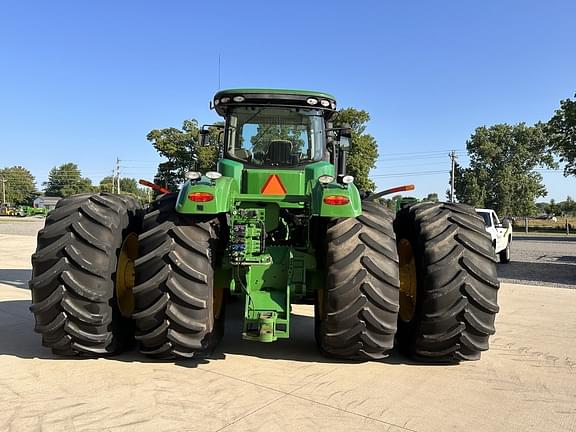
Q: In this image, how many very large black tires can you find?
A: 4